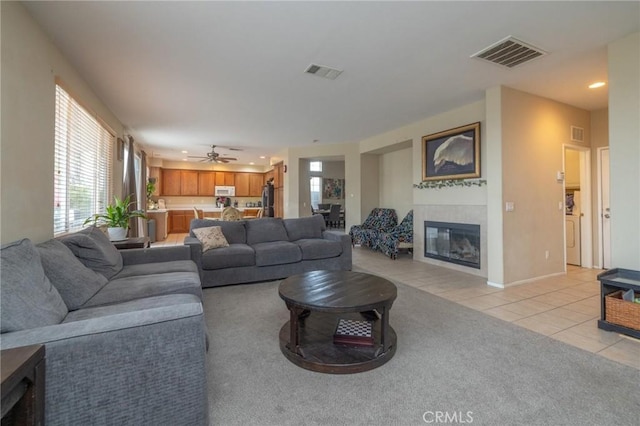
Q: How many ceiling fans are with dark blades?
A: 1